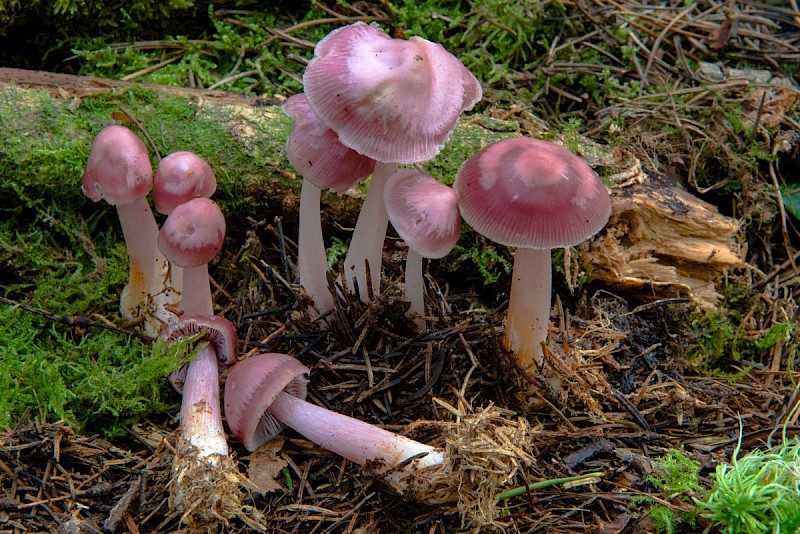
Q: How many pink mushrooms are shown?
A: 9